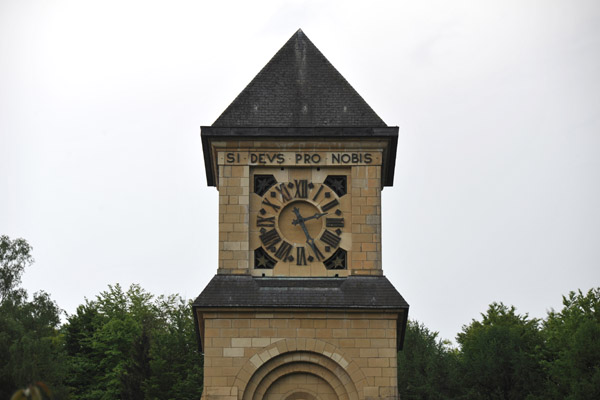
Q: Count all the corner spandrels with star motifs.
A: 4